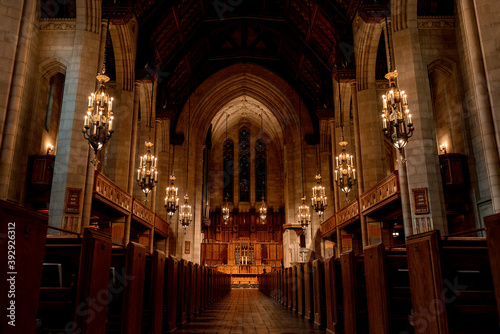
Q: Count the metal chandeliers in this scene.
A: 10